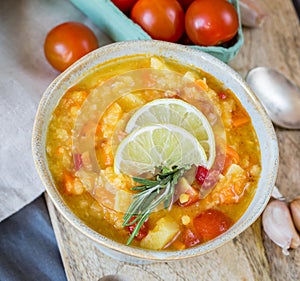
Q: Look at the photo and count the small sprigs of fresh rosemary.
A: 1